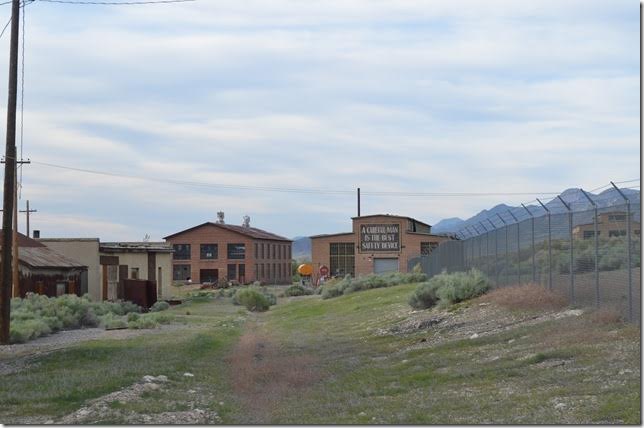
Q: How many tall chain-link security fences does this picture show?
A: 1